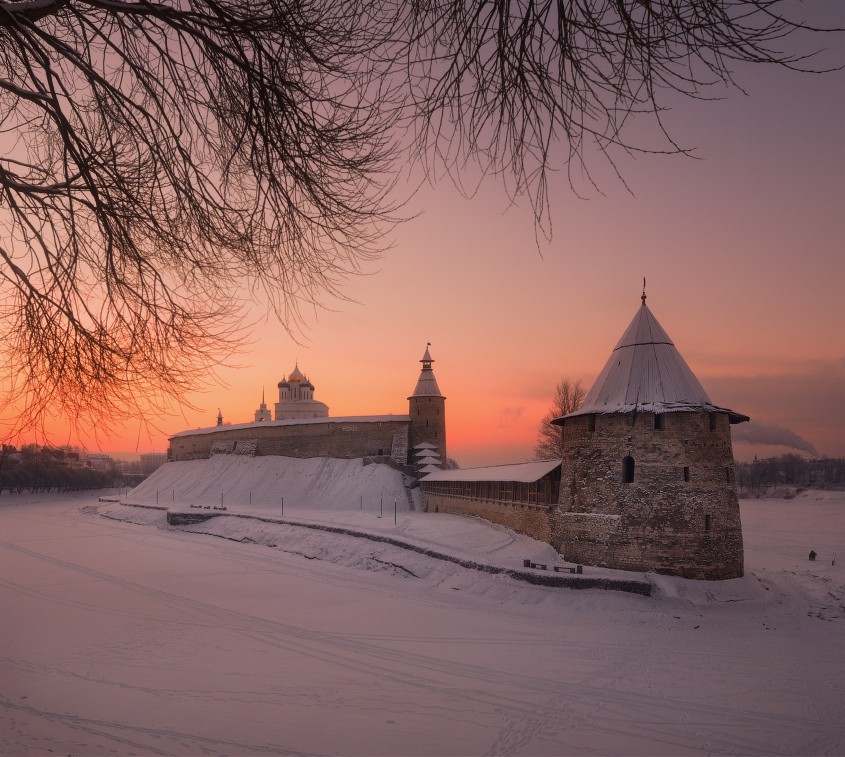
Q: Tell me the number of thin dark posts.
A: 9